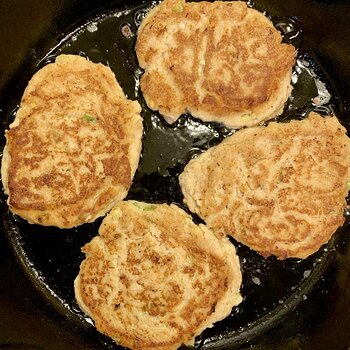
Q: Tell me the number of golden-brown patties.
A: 4